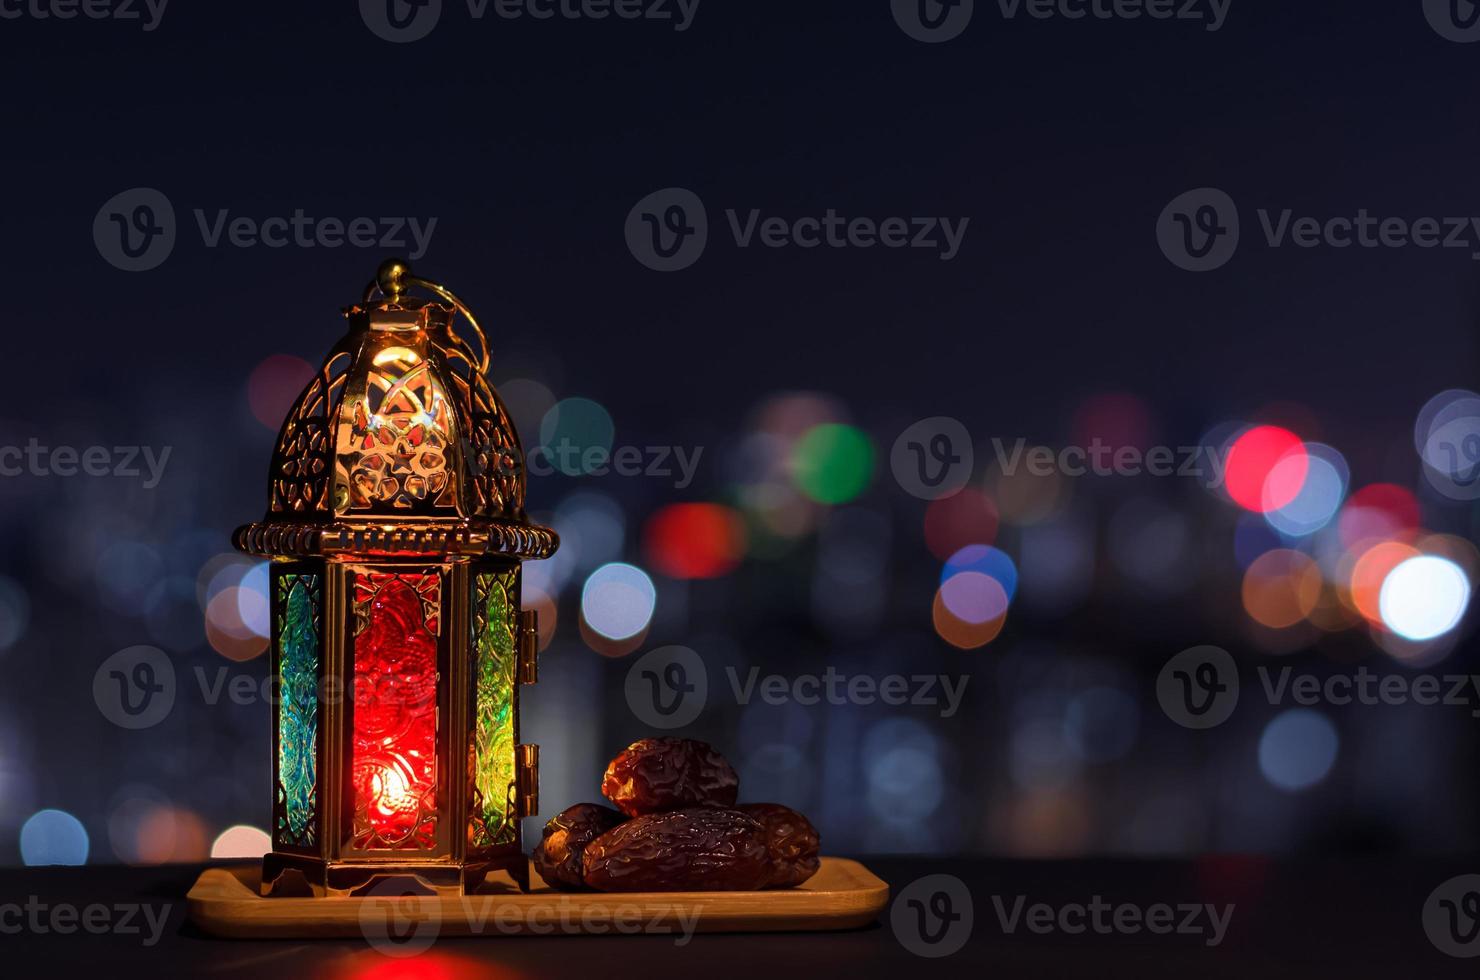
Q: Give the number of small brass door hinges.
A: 2